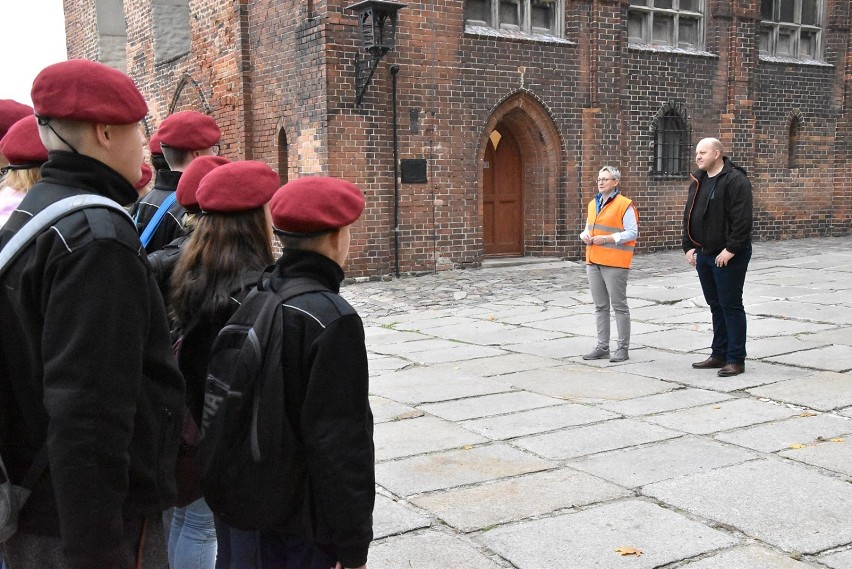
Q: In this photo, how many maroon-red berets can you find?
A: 9